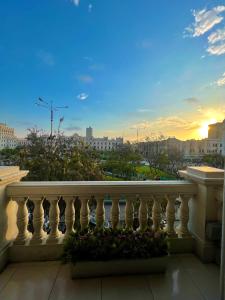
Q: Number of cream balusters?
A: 12